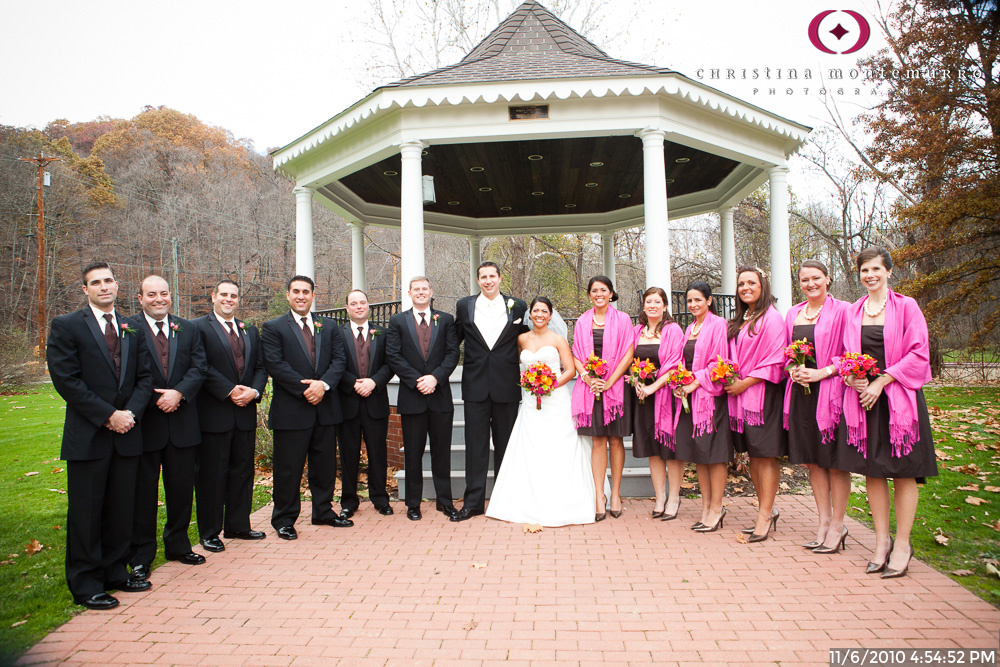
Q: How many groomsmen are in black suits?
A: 6